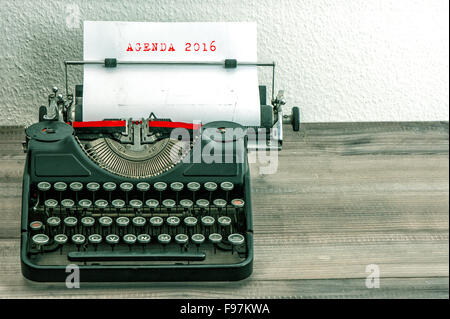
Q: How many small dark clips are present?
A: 2